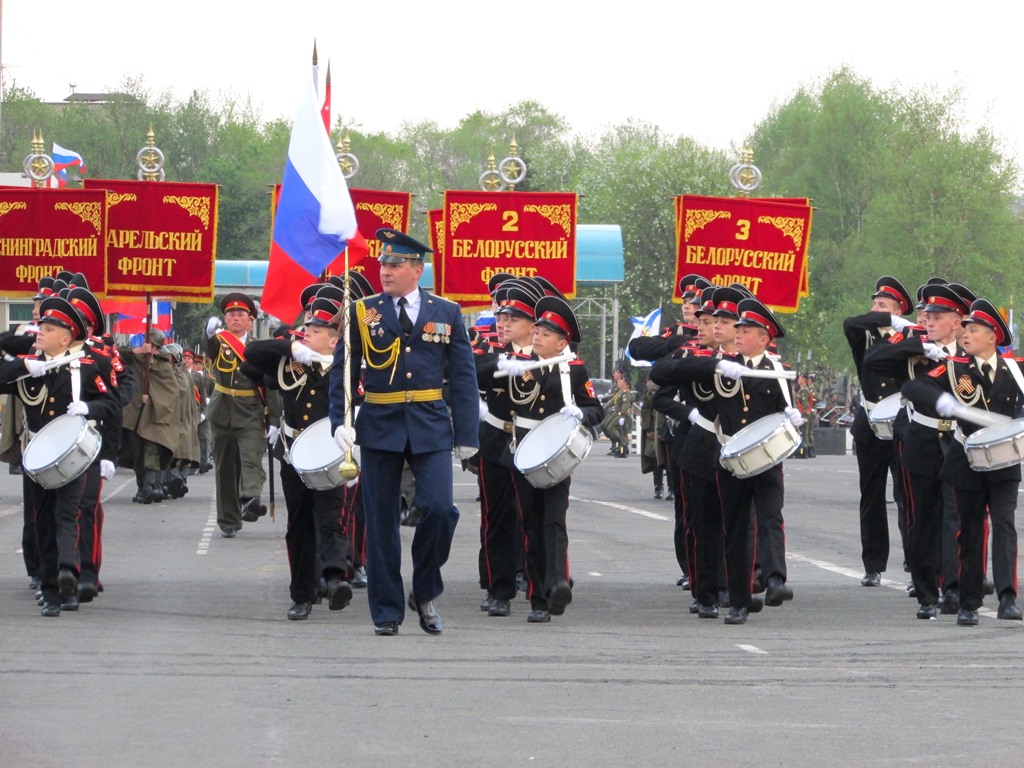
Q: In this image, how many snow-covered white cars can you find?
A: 0